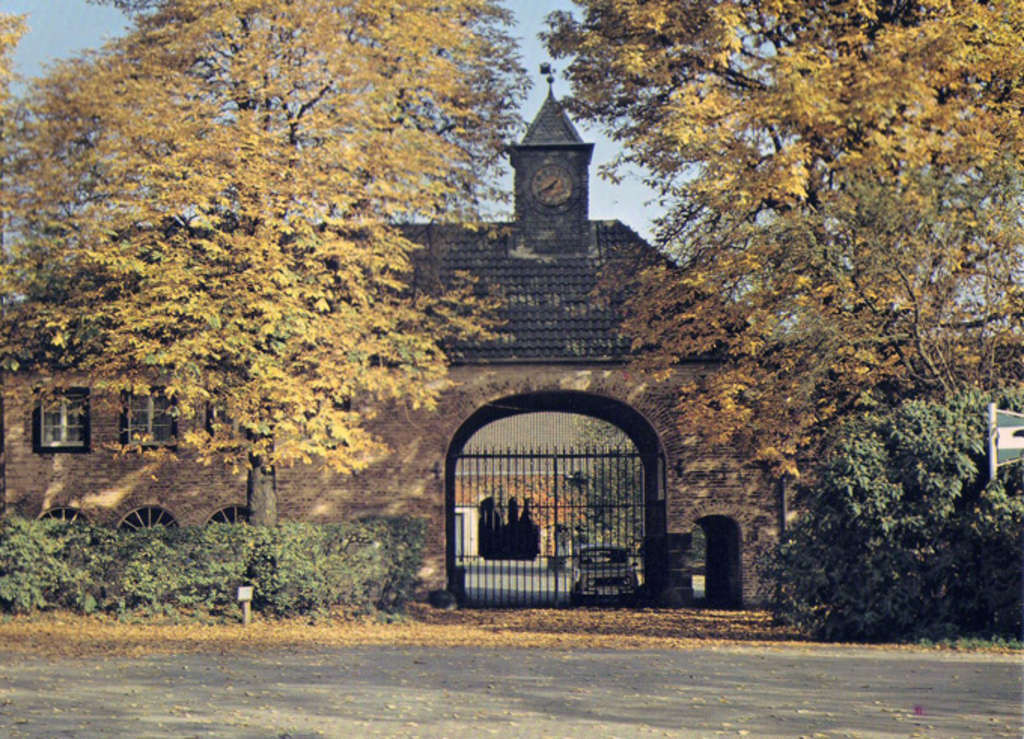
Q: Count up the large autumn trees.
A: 2